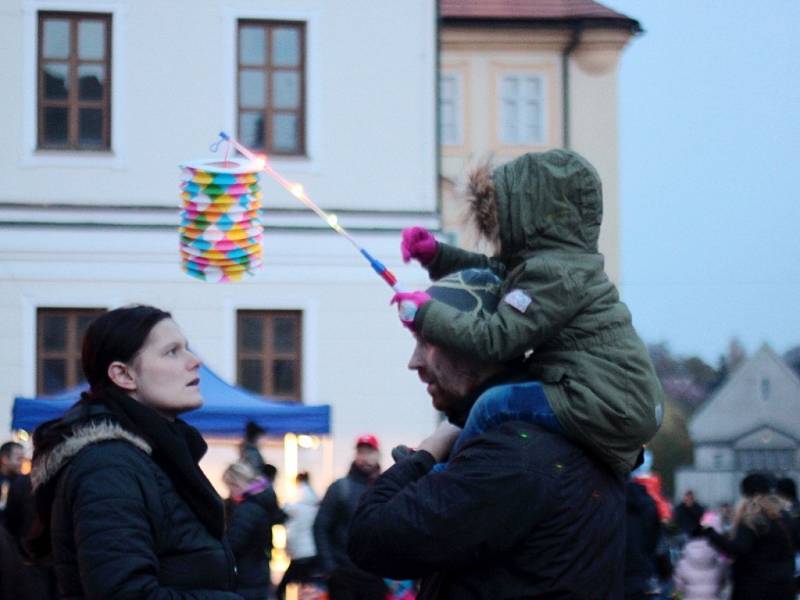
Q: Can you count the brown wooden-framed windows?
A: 4